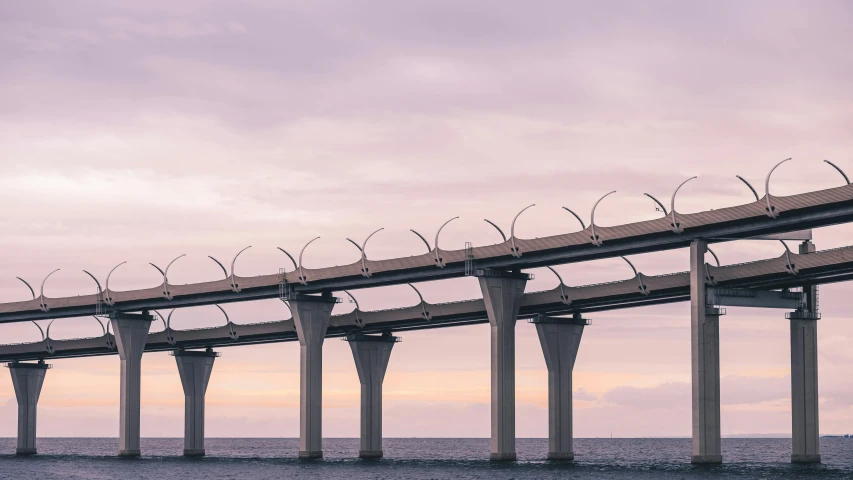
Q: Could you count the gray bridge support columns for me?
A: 9